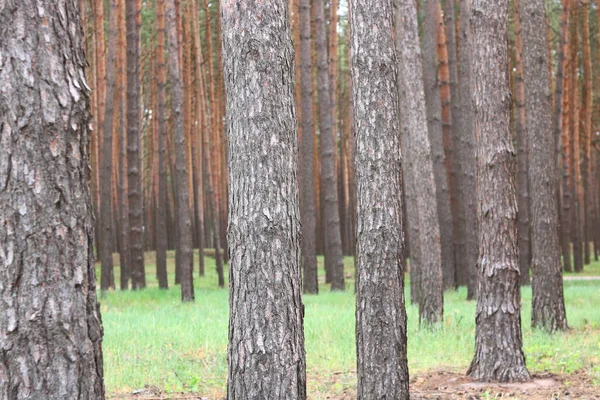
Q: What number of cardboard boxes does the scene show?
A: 0